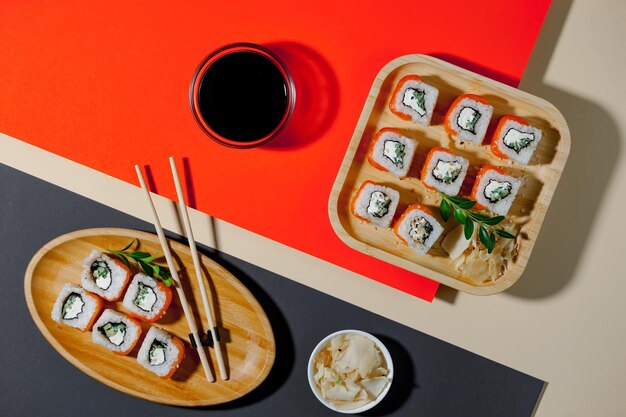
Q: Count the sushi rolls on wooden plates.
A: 13